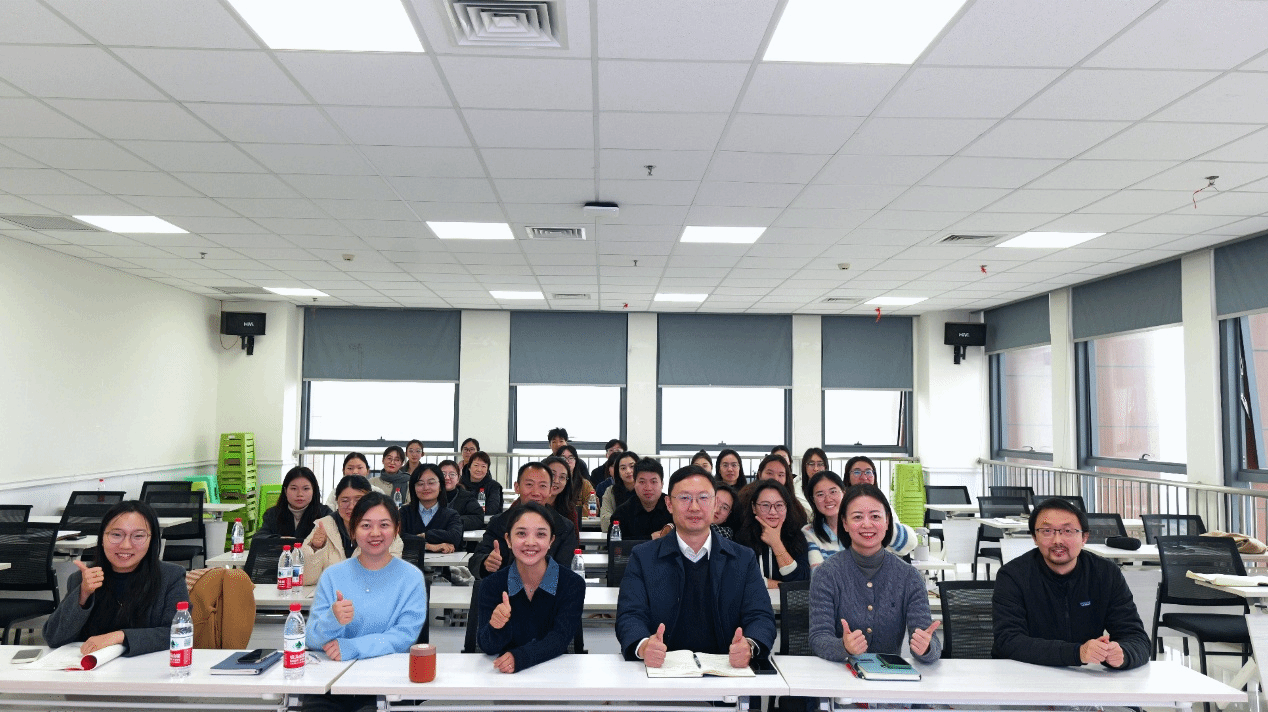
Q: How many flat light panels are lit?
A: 10